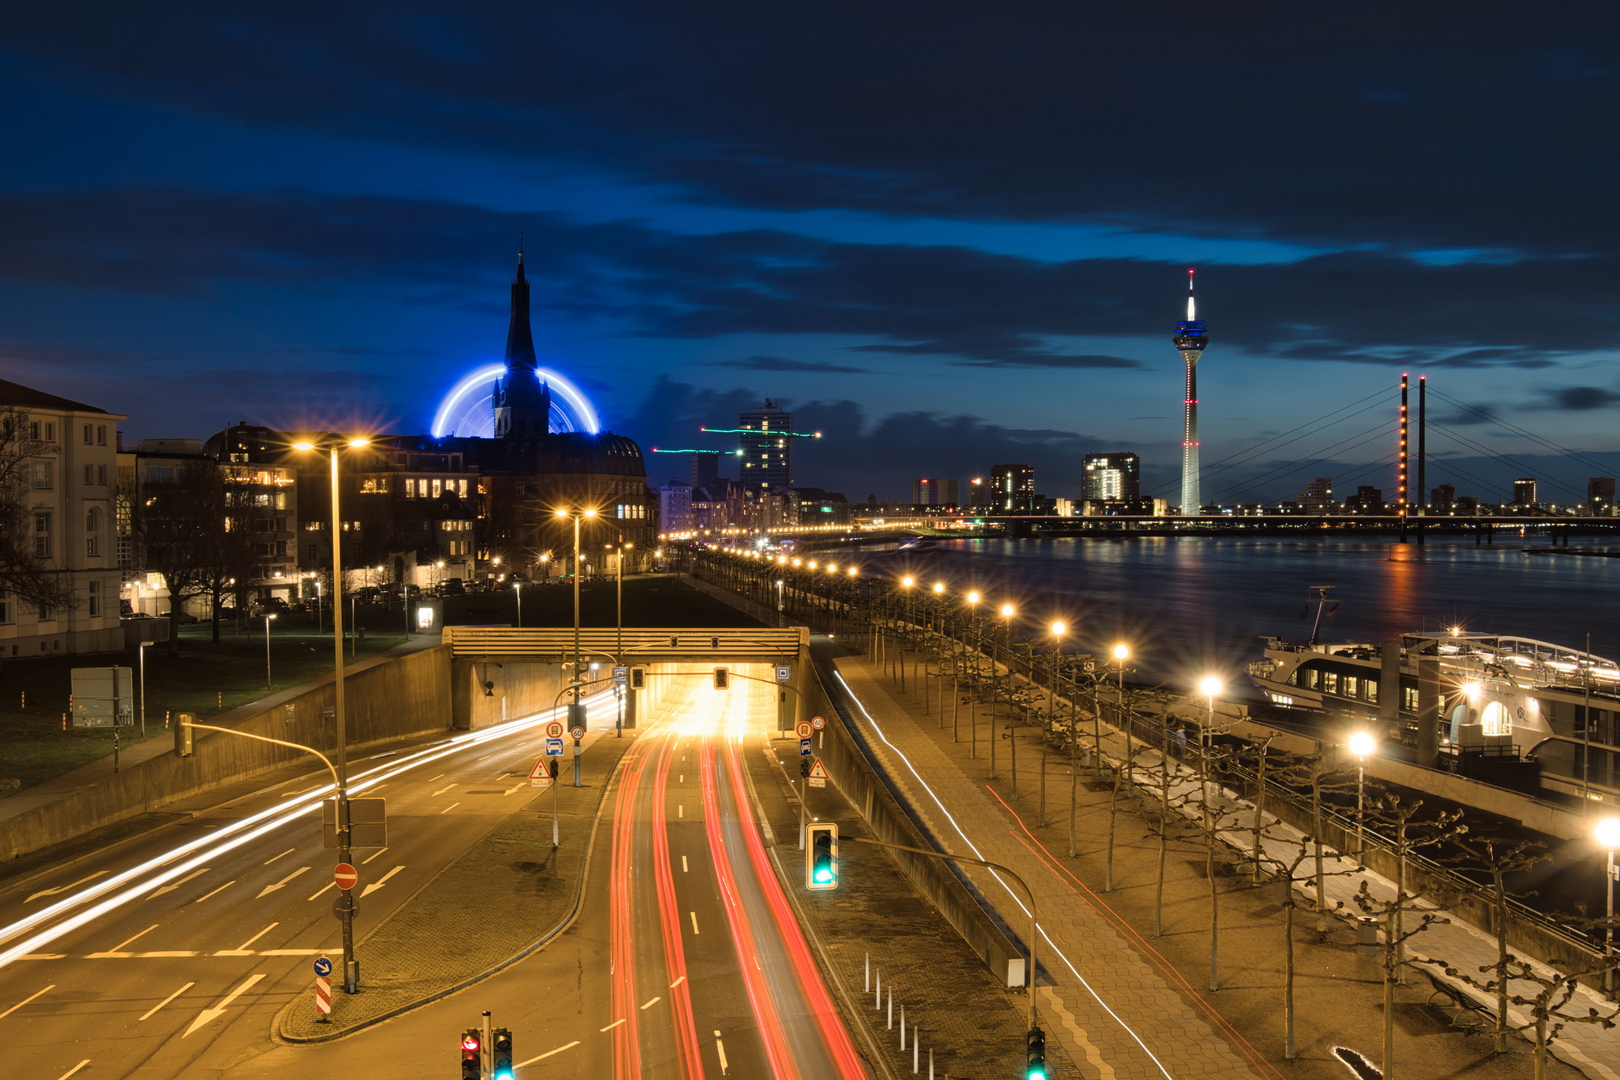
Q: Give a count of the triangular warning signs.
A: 2